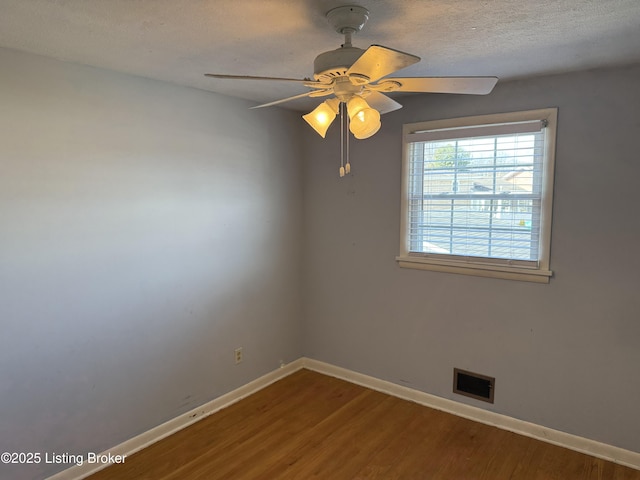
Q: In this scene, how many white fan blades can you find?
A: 5